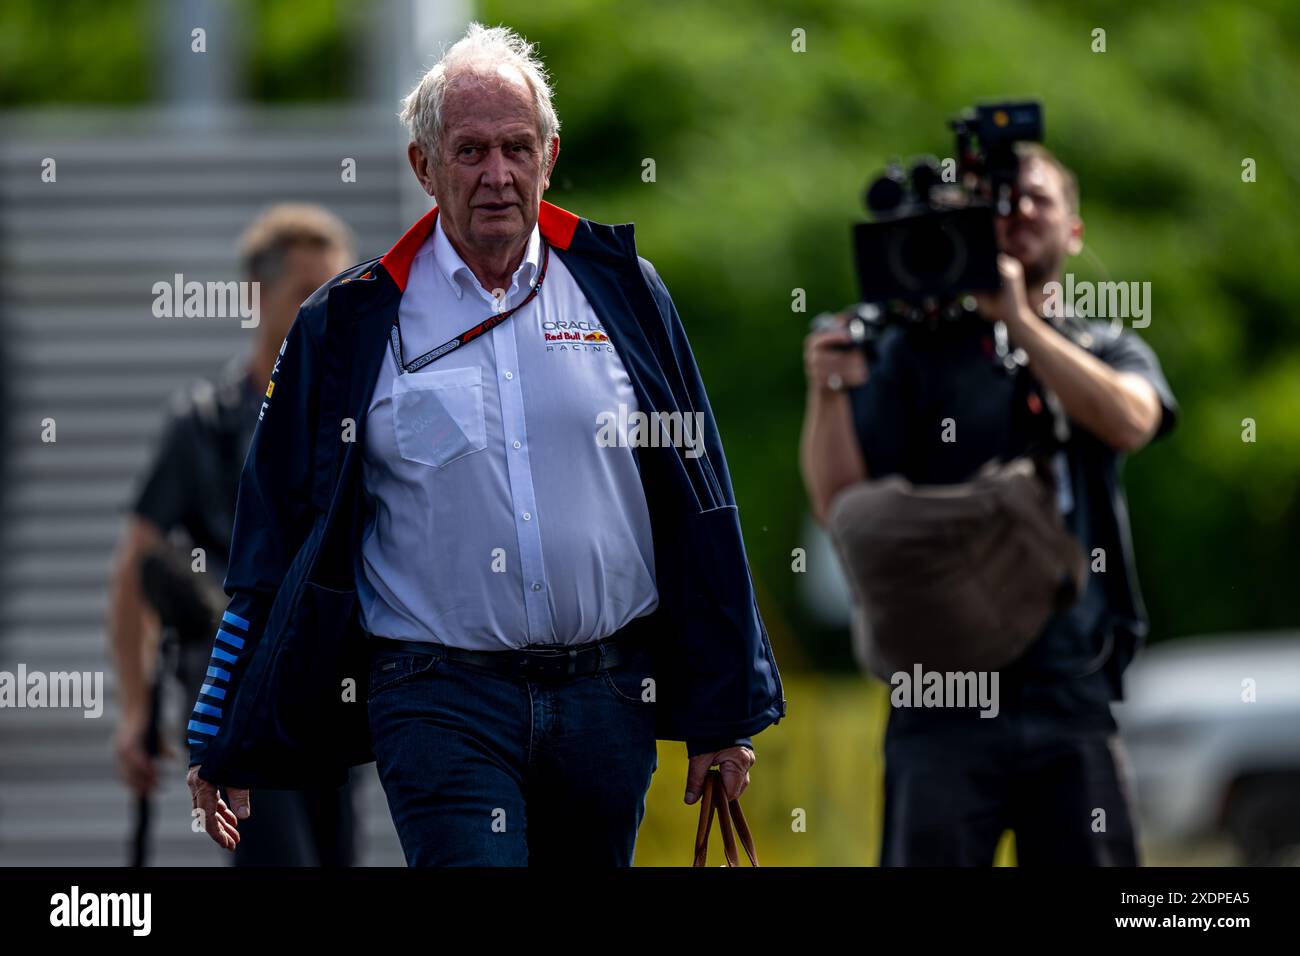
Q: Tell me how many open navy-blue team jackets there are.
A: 1